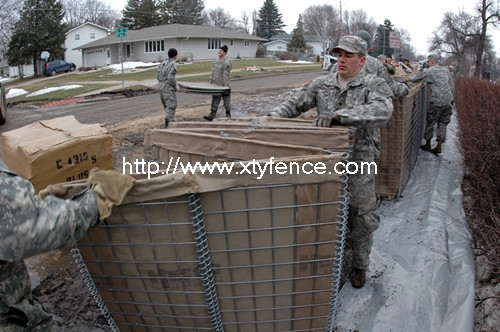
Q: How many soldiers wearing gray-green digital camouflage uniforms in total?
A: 6